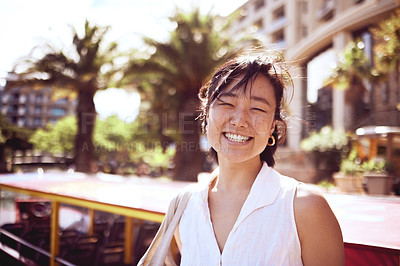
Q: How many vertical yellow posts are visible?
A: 3